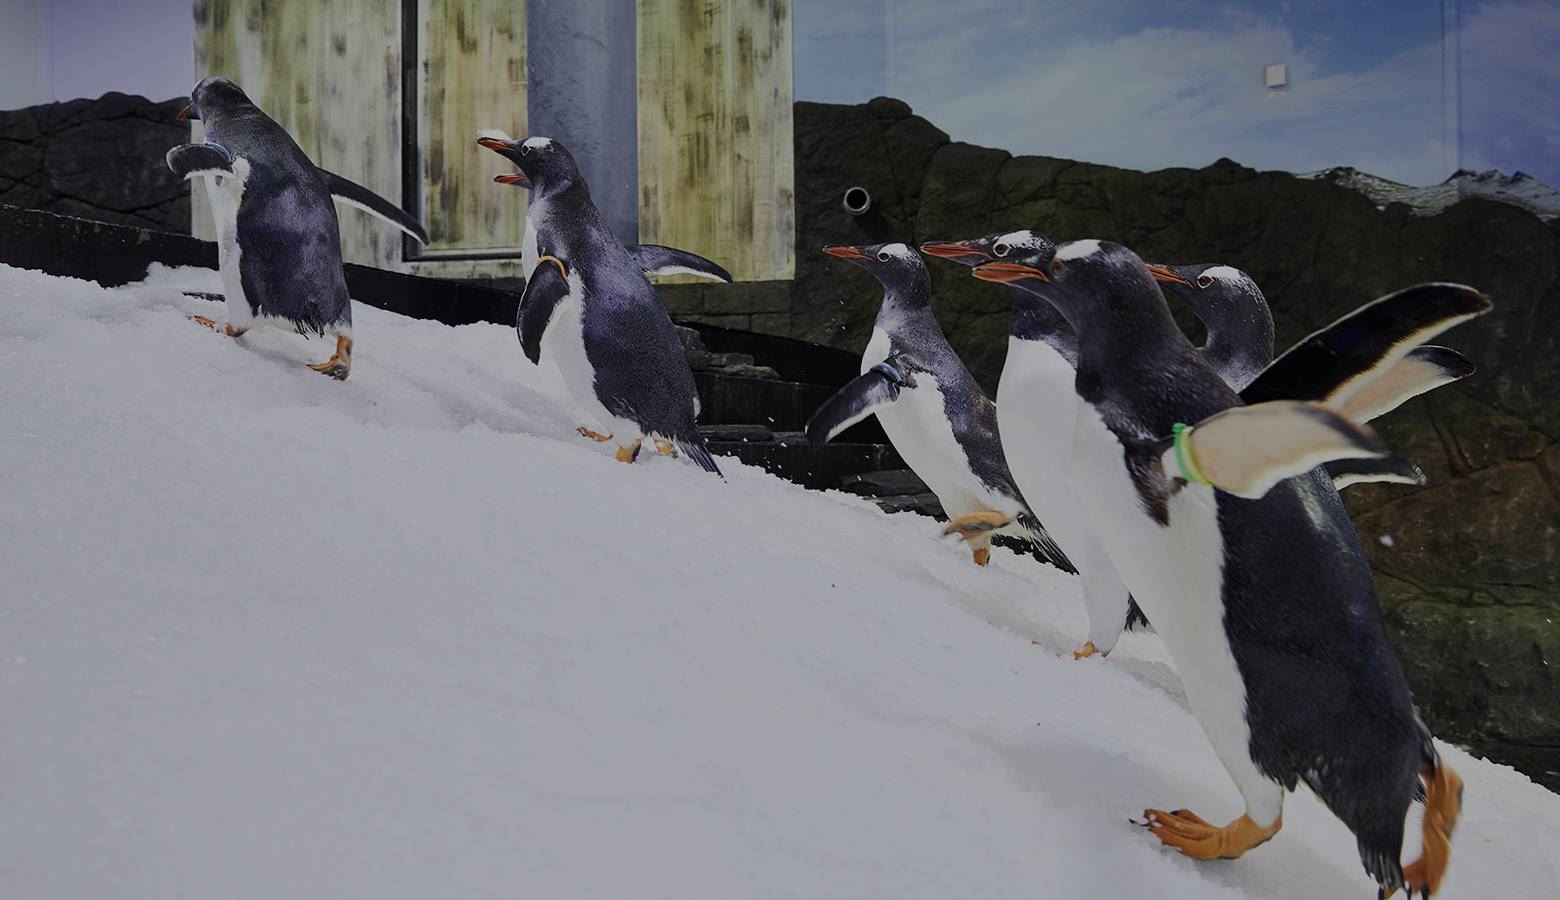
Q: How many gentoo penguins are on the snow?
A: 6